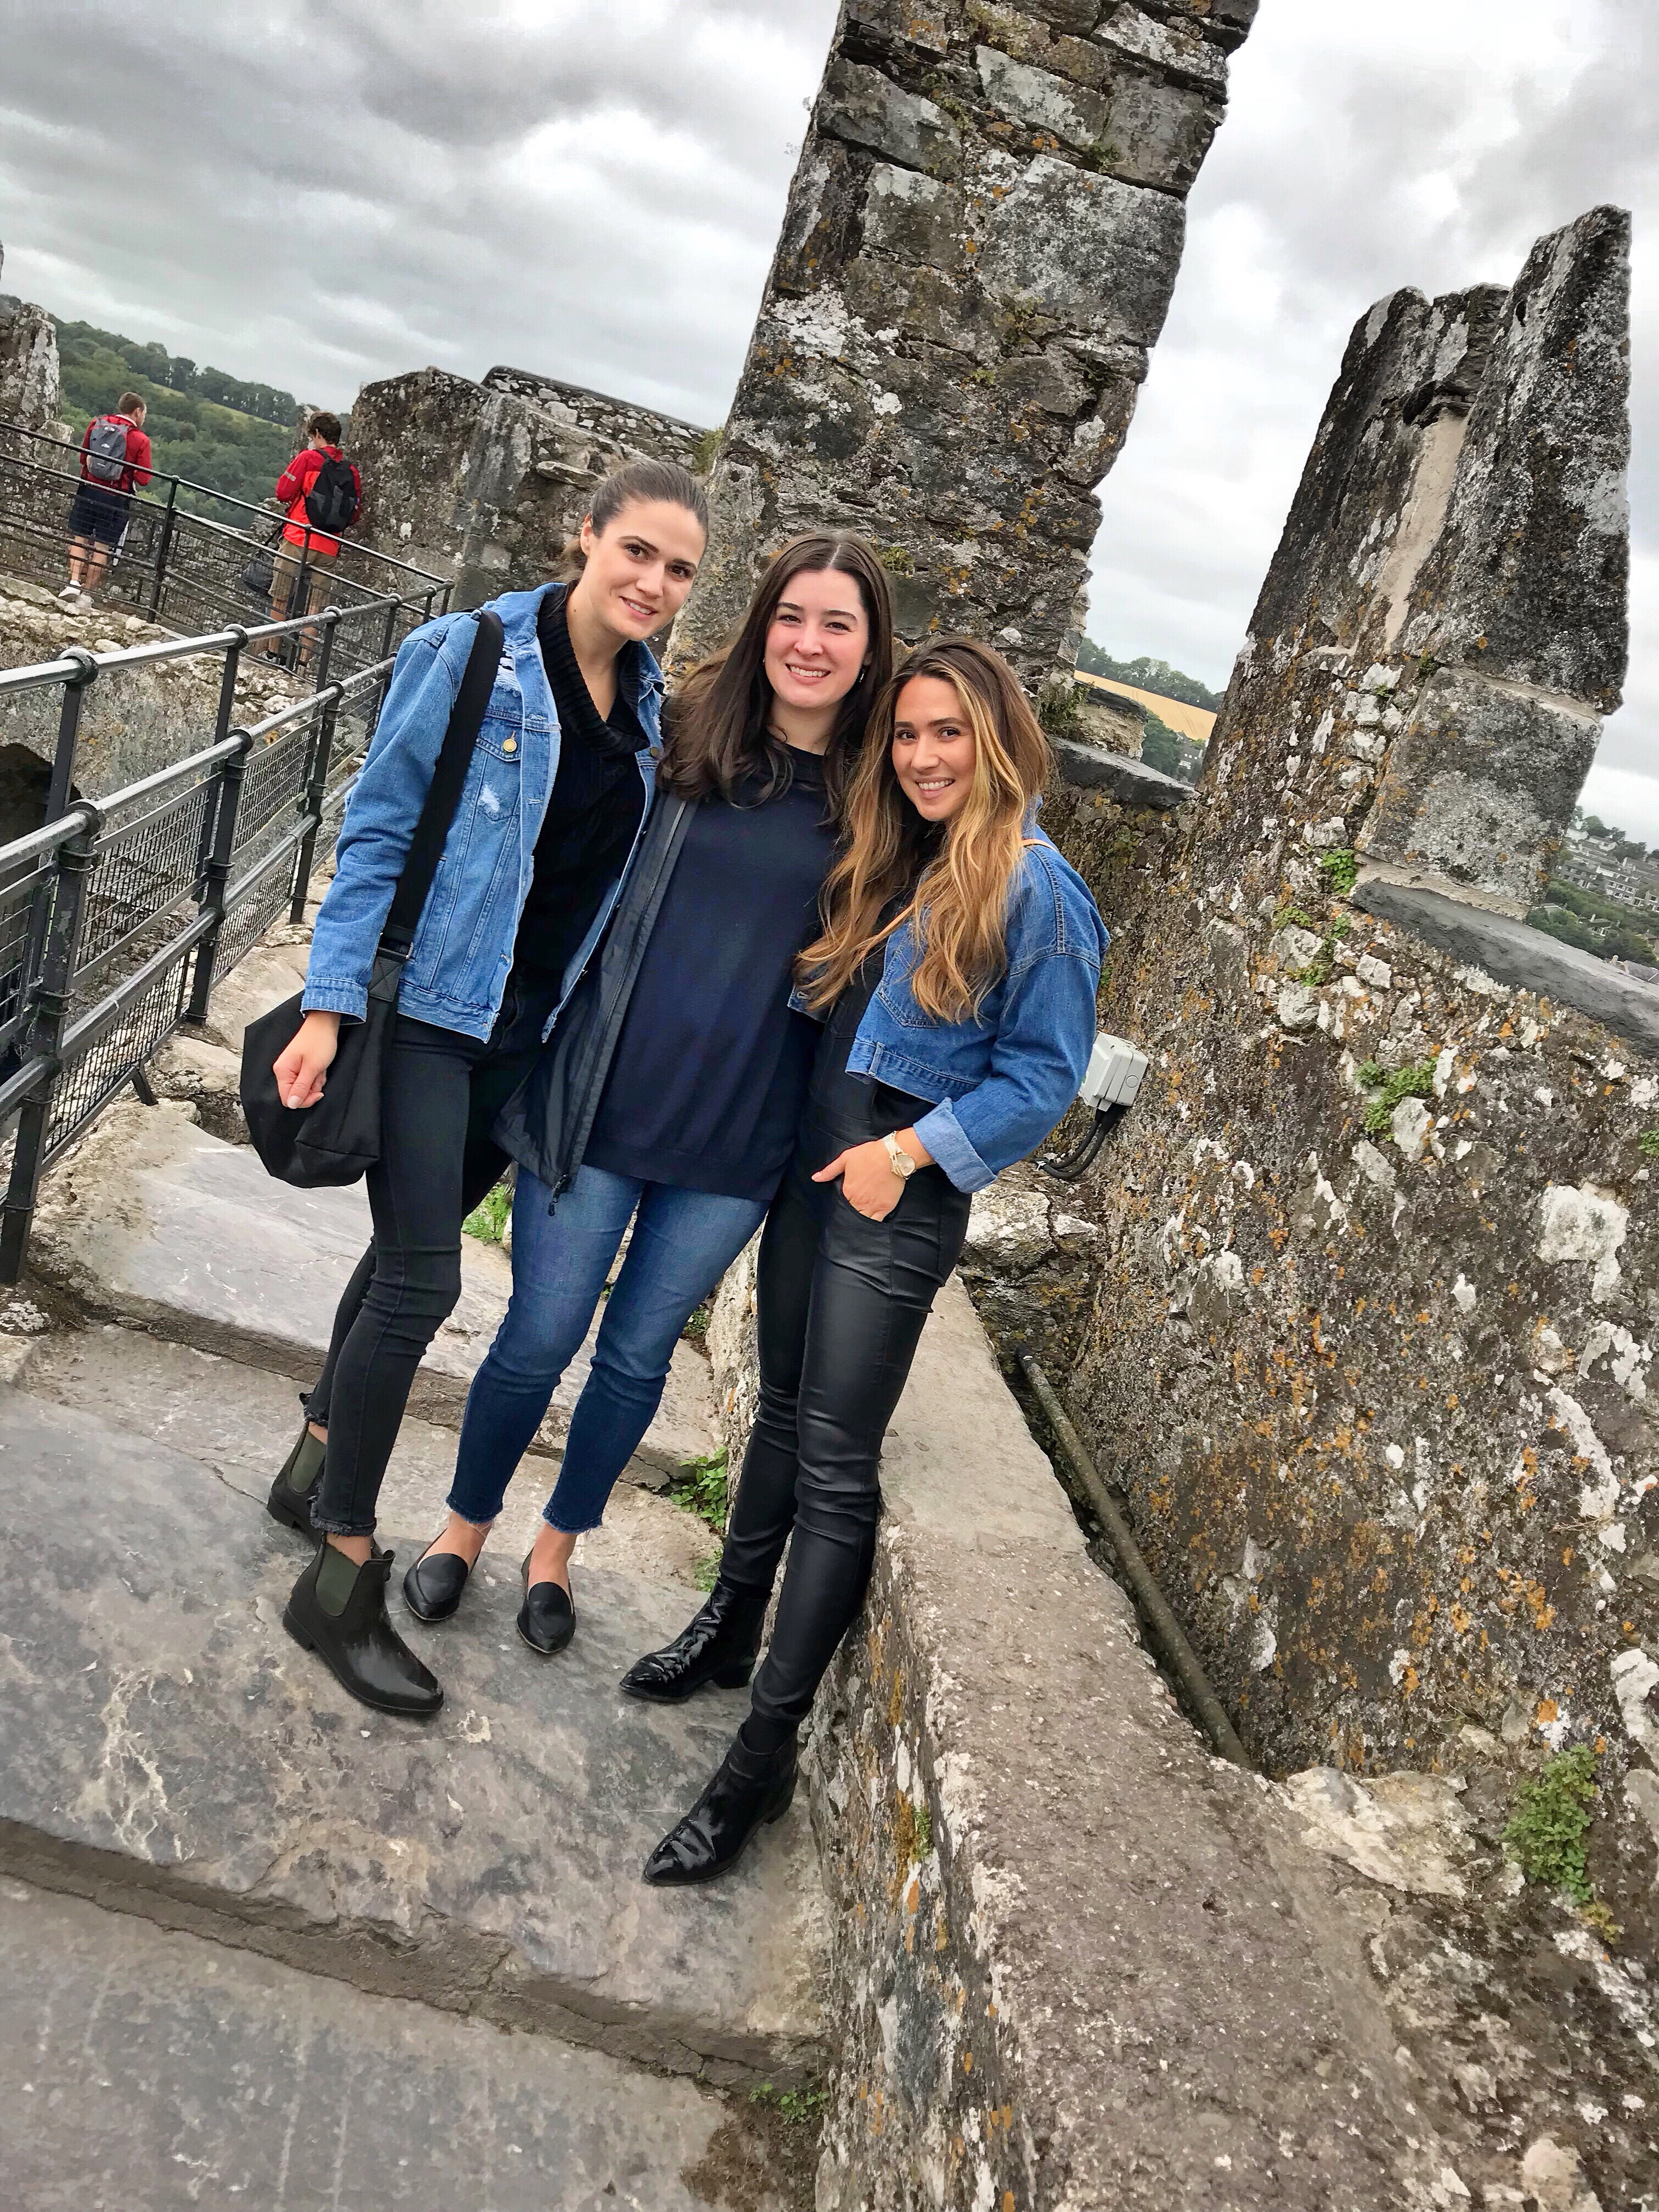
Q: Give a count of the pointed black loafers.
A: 2